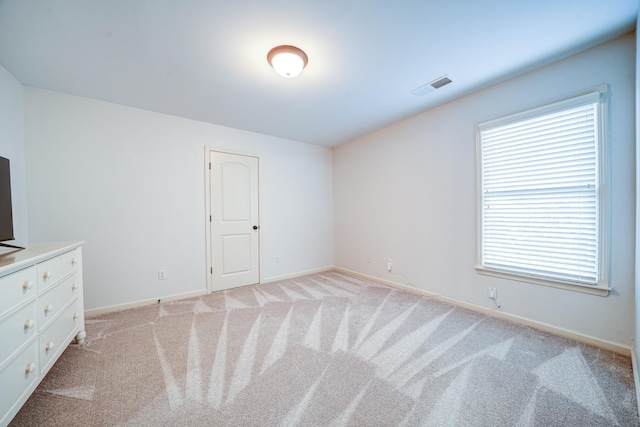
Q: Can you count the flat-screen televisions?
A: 1